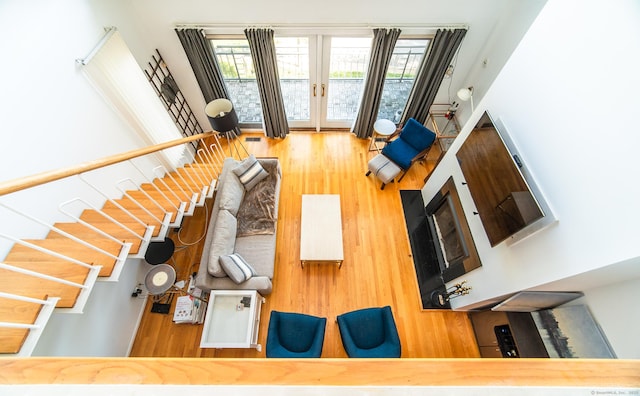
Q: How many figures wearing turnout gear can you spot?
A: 0